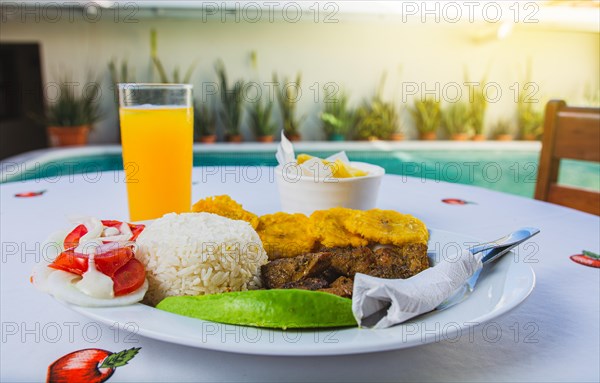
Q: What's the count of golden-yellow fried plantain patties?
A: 4